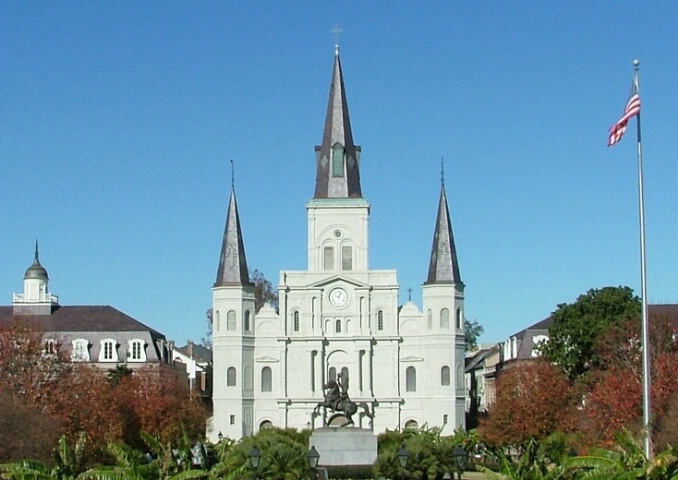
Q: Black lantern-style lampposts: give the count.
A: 4